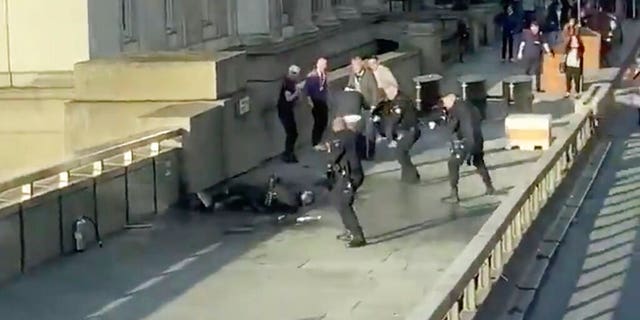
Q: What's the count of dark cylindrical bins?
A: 3